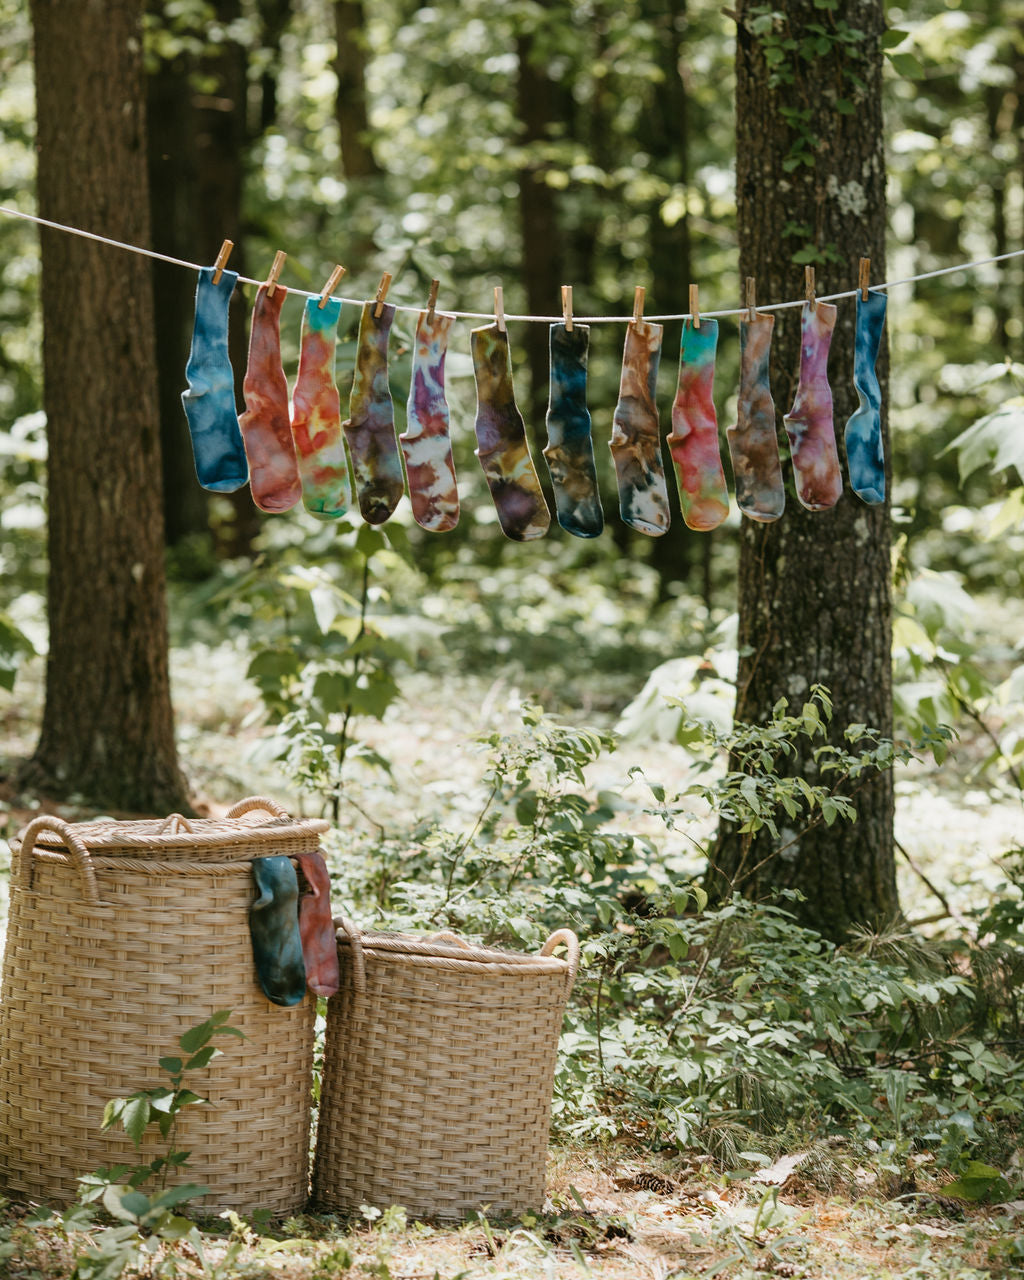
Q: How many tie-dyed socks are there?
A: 14